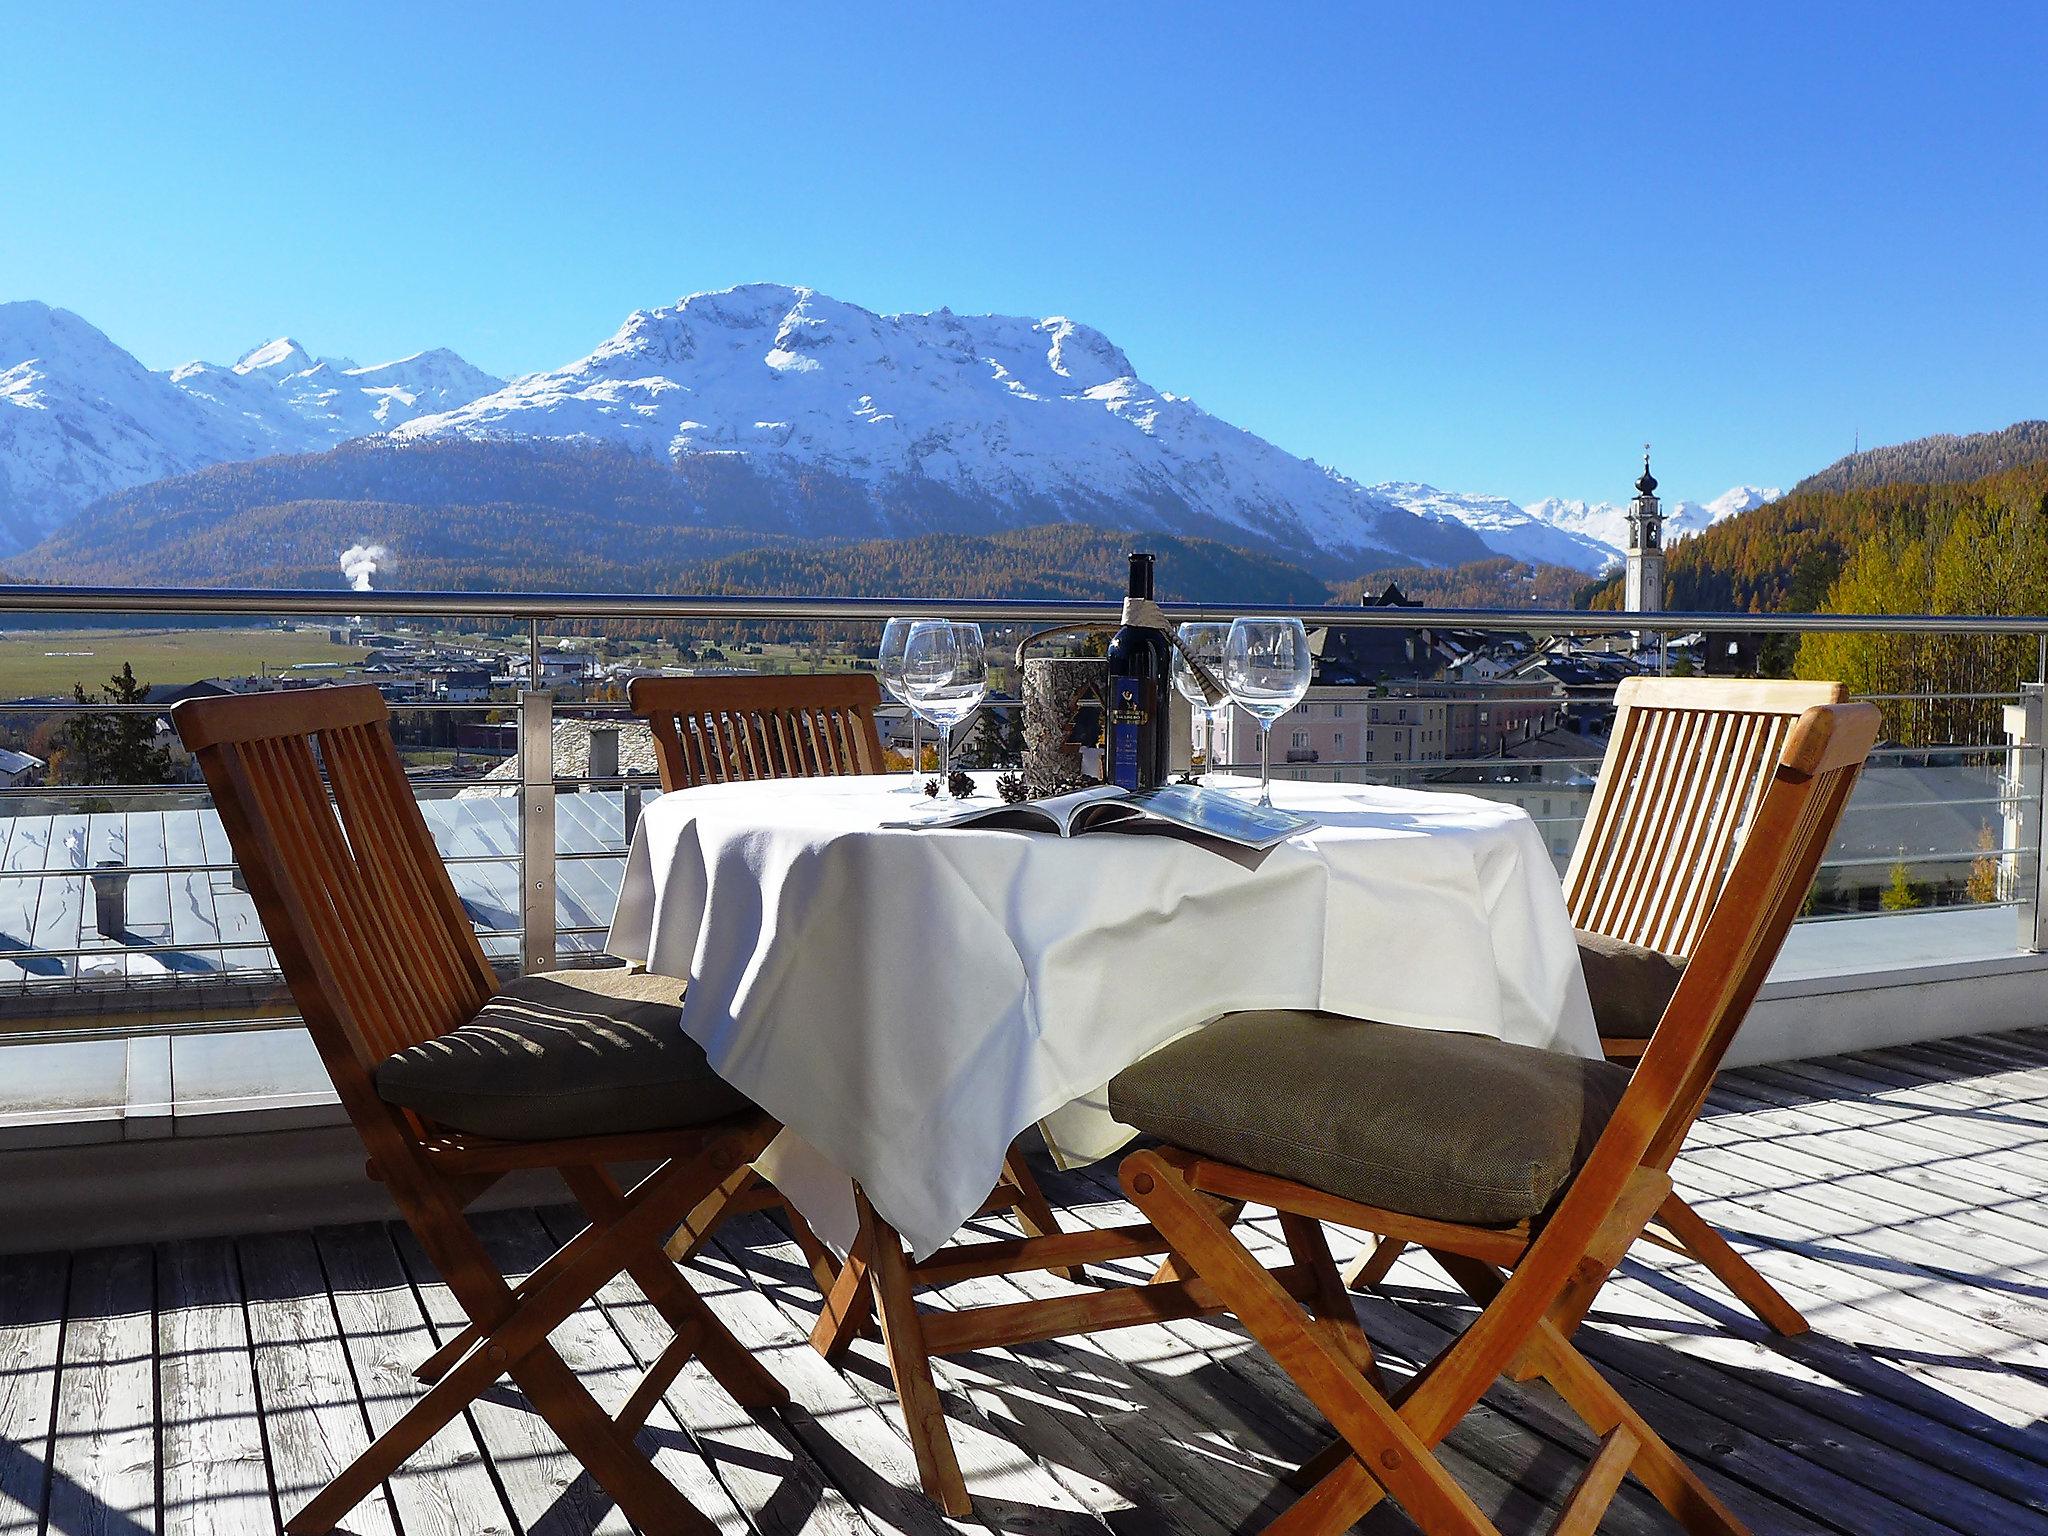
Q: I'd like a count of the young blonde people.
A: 0